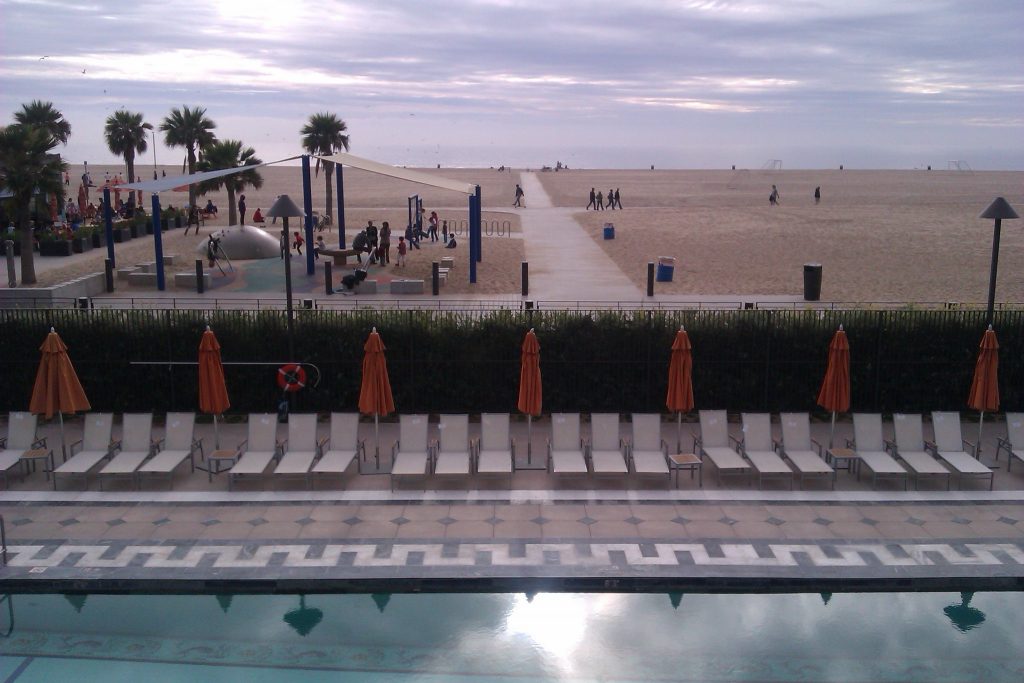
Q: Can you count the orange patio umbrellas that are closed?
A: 7